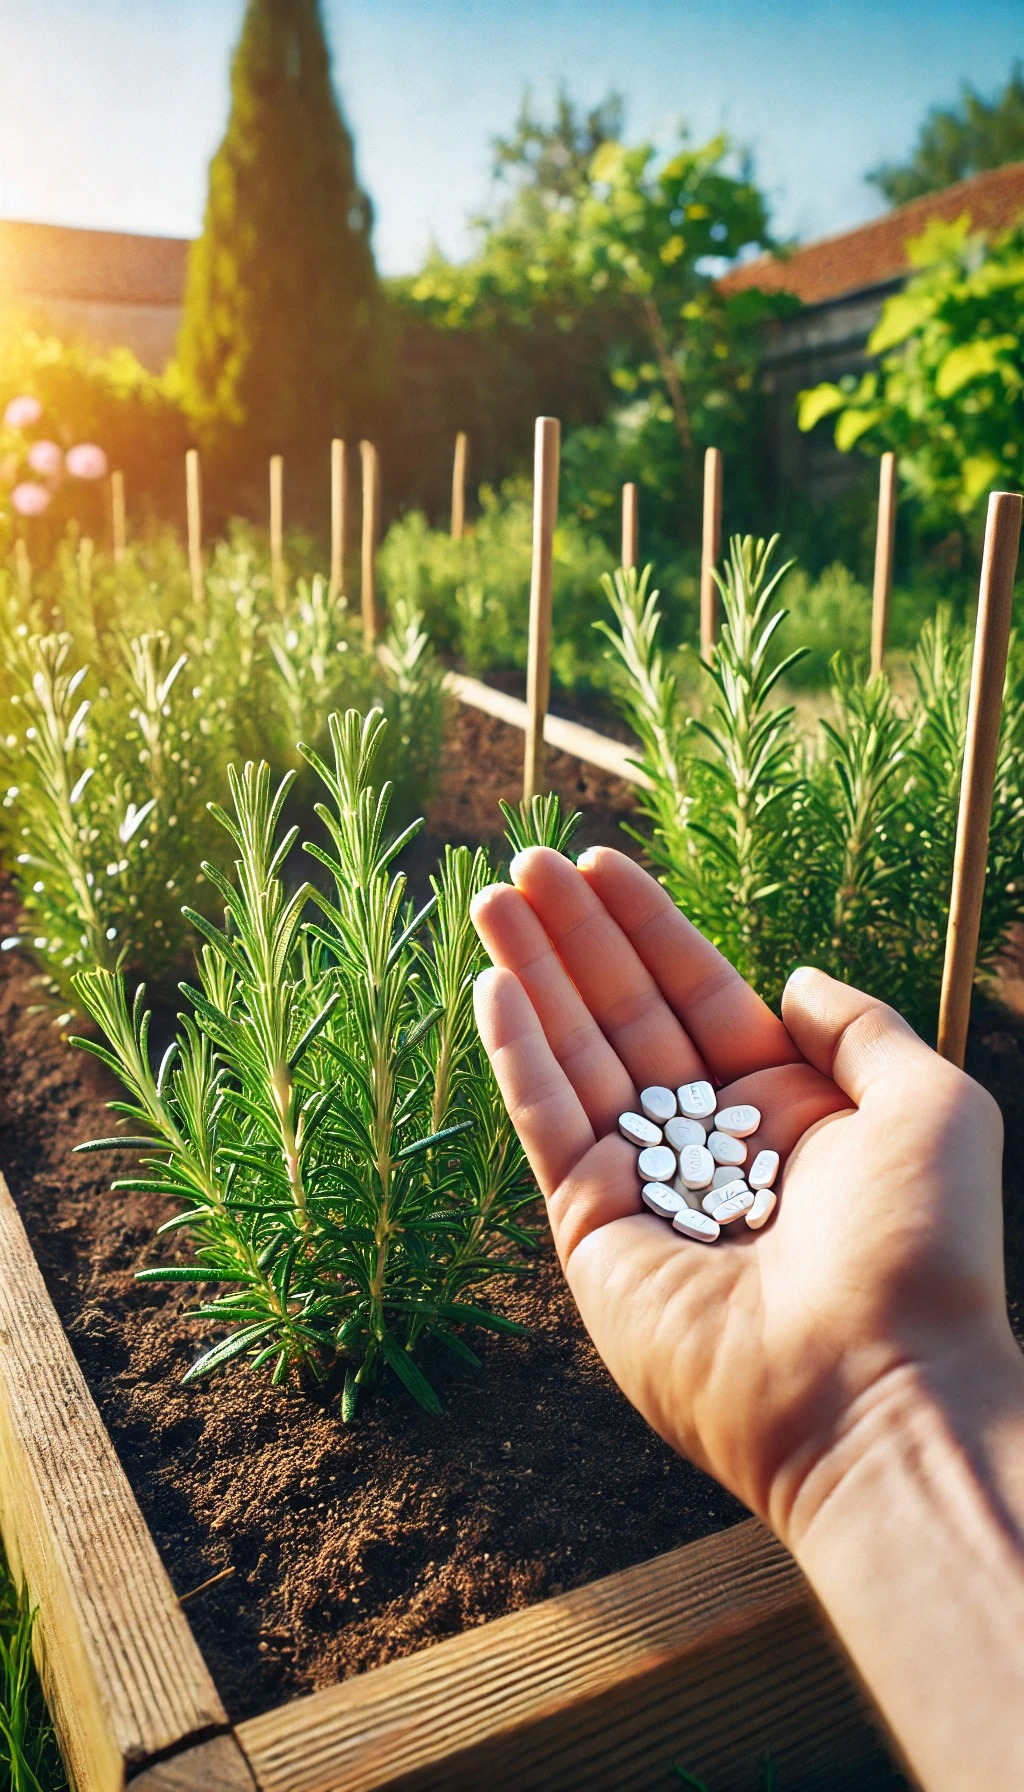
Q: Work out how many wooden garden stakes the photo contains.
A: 11